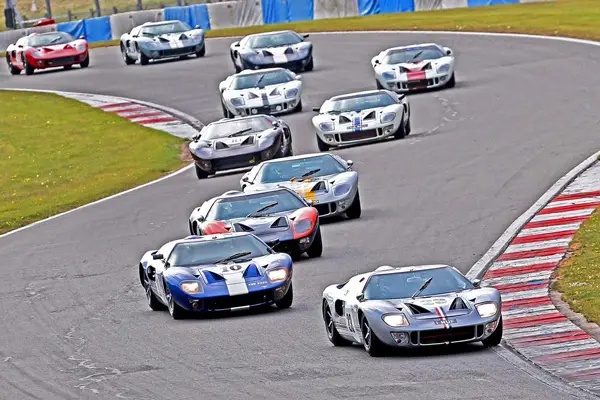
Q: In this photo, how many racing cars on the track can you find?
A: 11